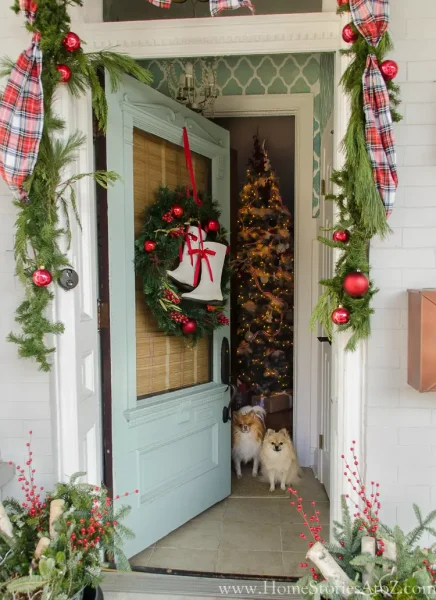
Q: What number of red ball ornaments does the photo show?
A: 12